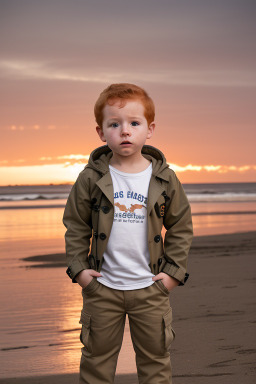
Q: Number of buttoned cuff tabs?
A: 2